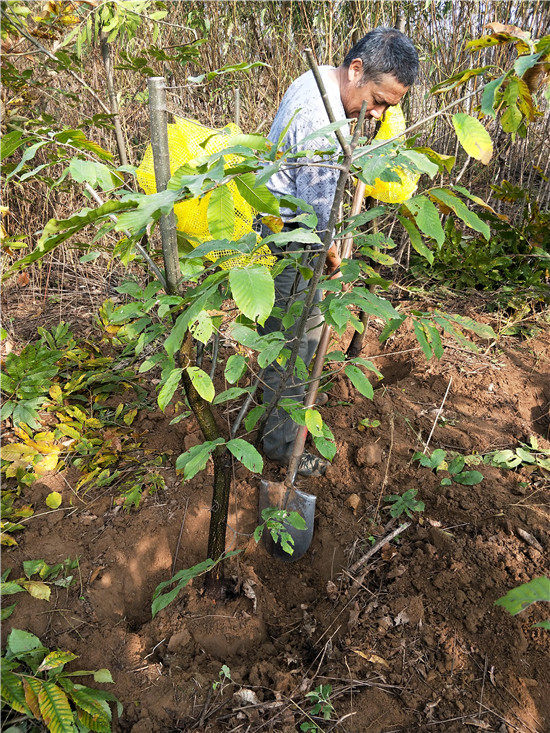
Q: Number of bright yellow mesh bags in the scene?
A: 2